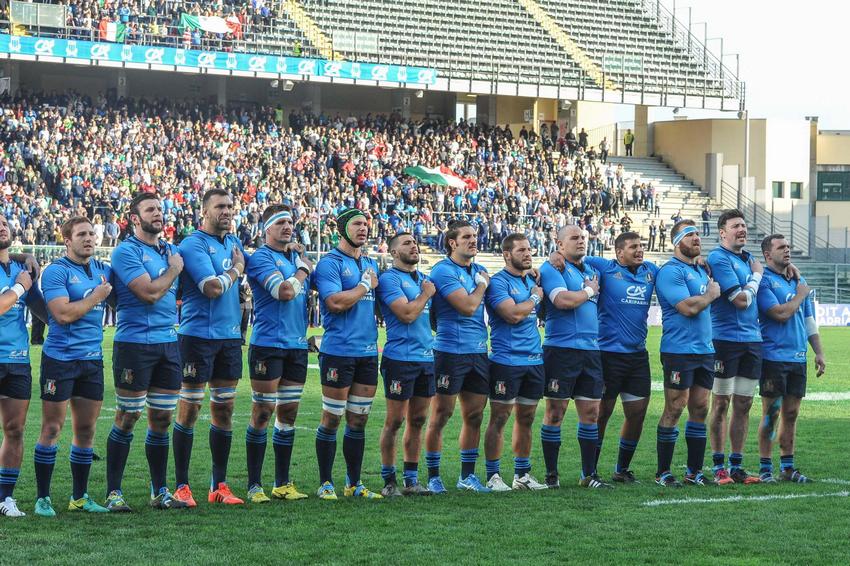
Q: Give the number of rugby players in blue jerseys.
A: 14